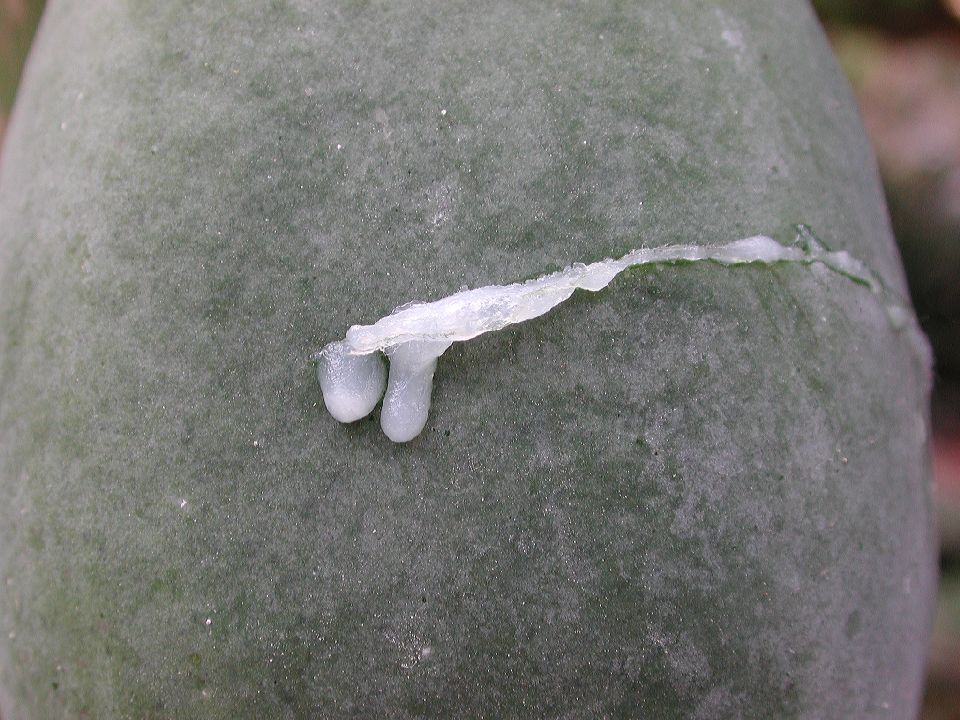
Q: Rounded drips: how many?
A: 2